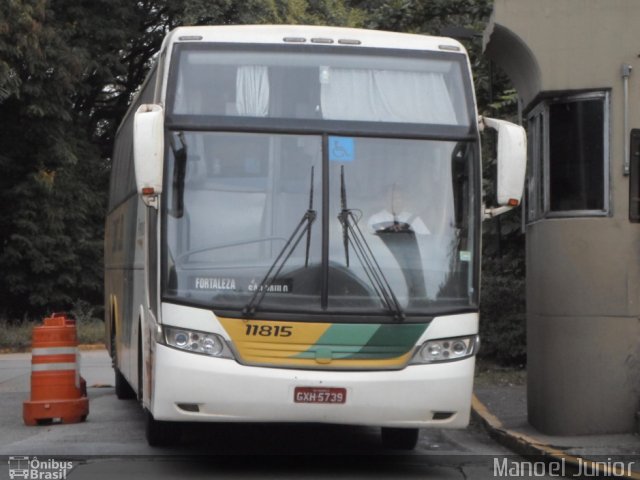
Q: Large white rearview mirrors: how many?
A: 2